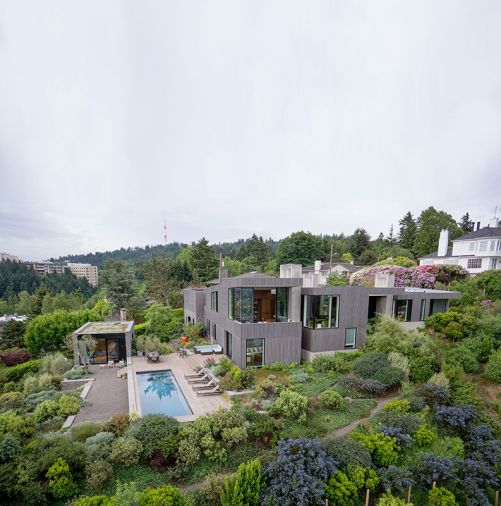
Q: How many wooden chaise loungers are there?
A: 4